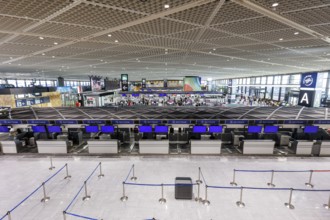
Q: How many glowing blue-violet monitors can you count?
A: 12